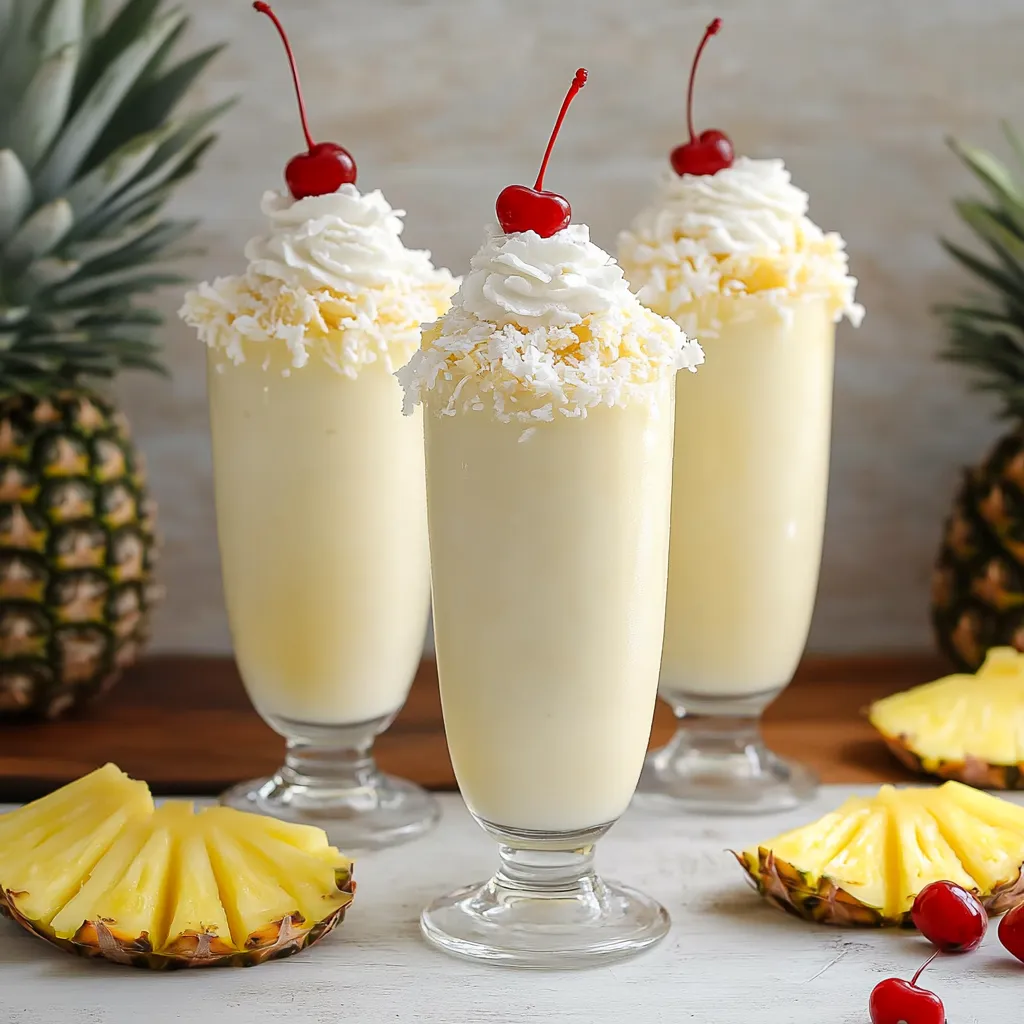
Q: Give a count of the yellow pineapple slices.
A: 3